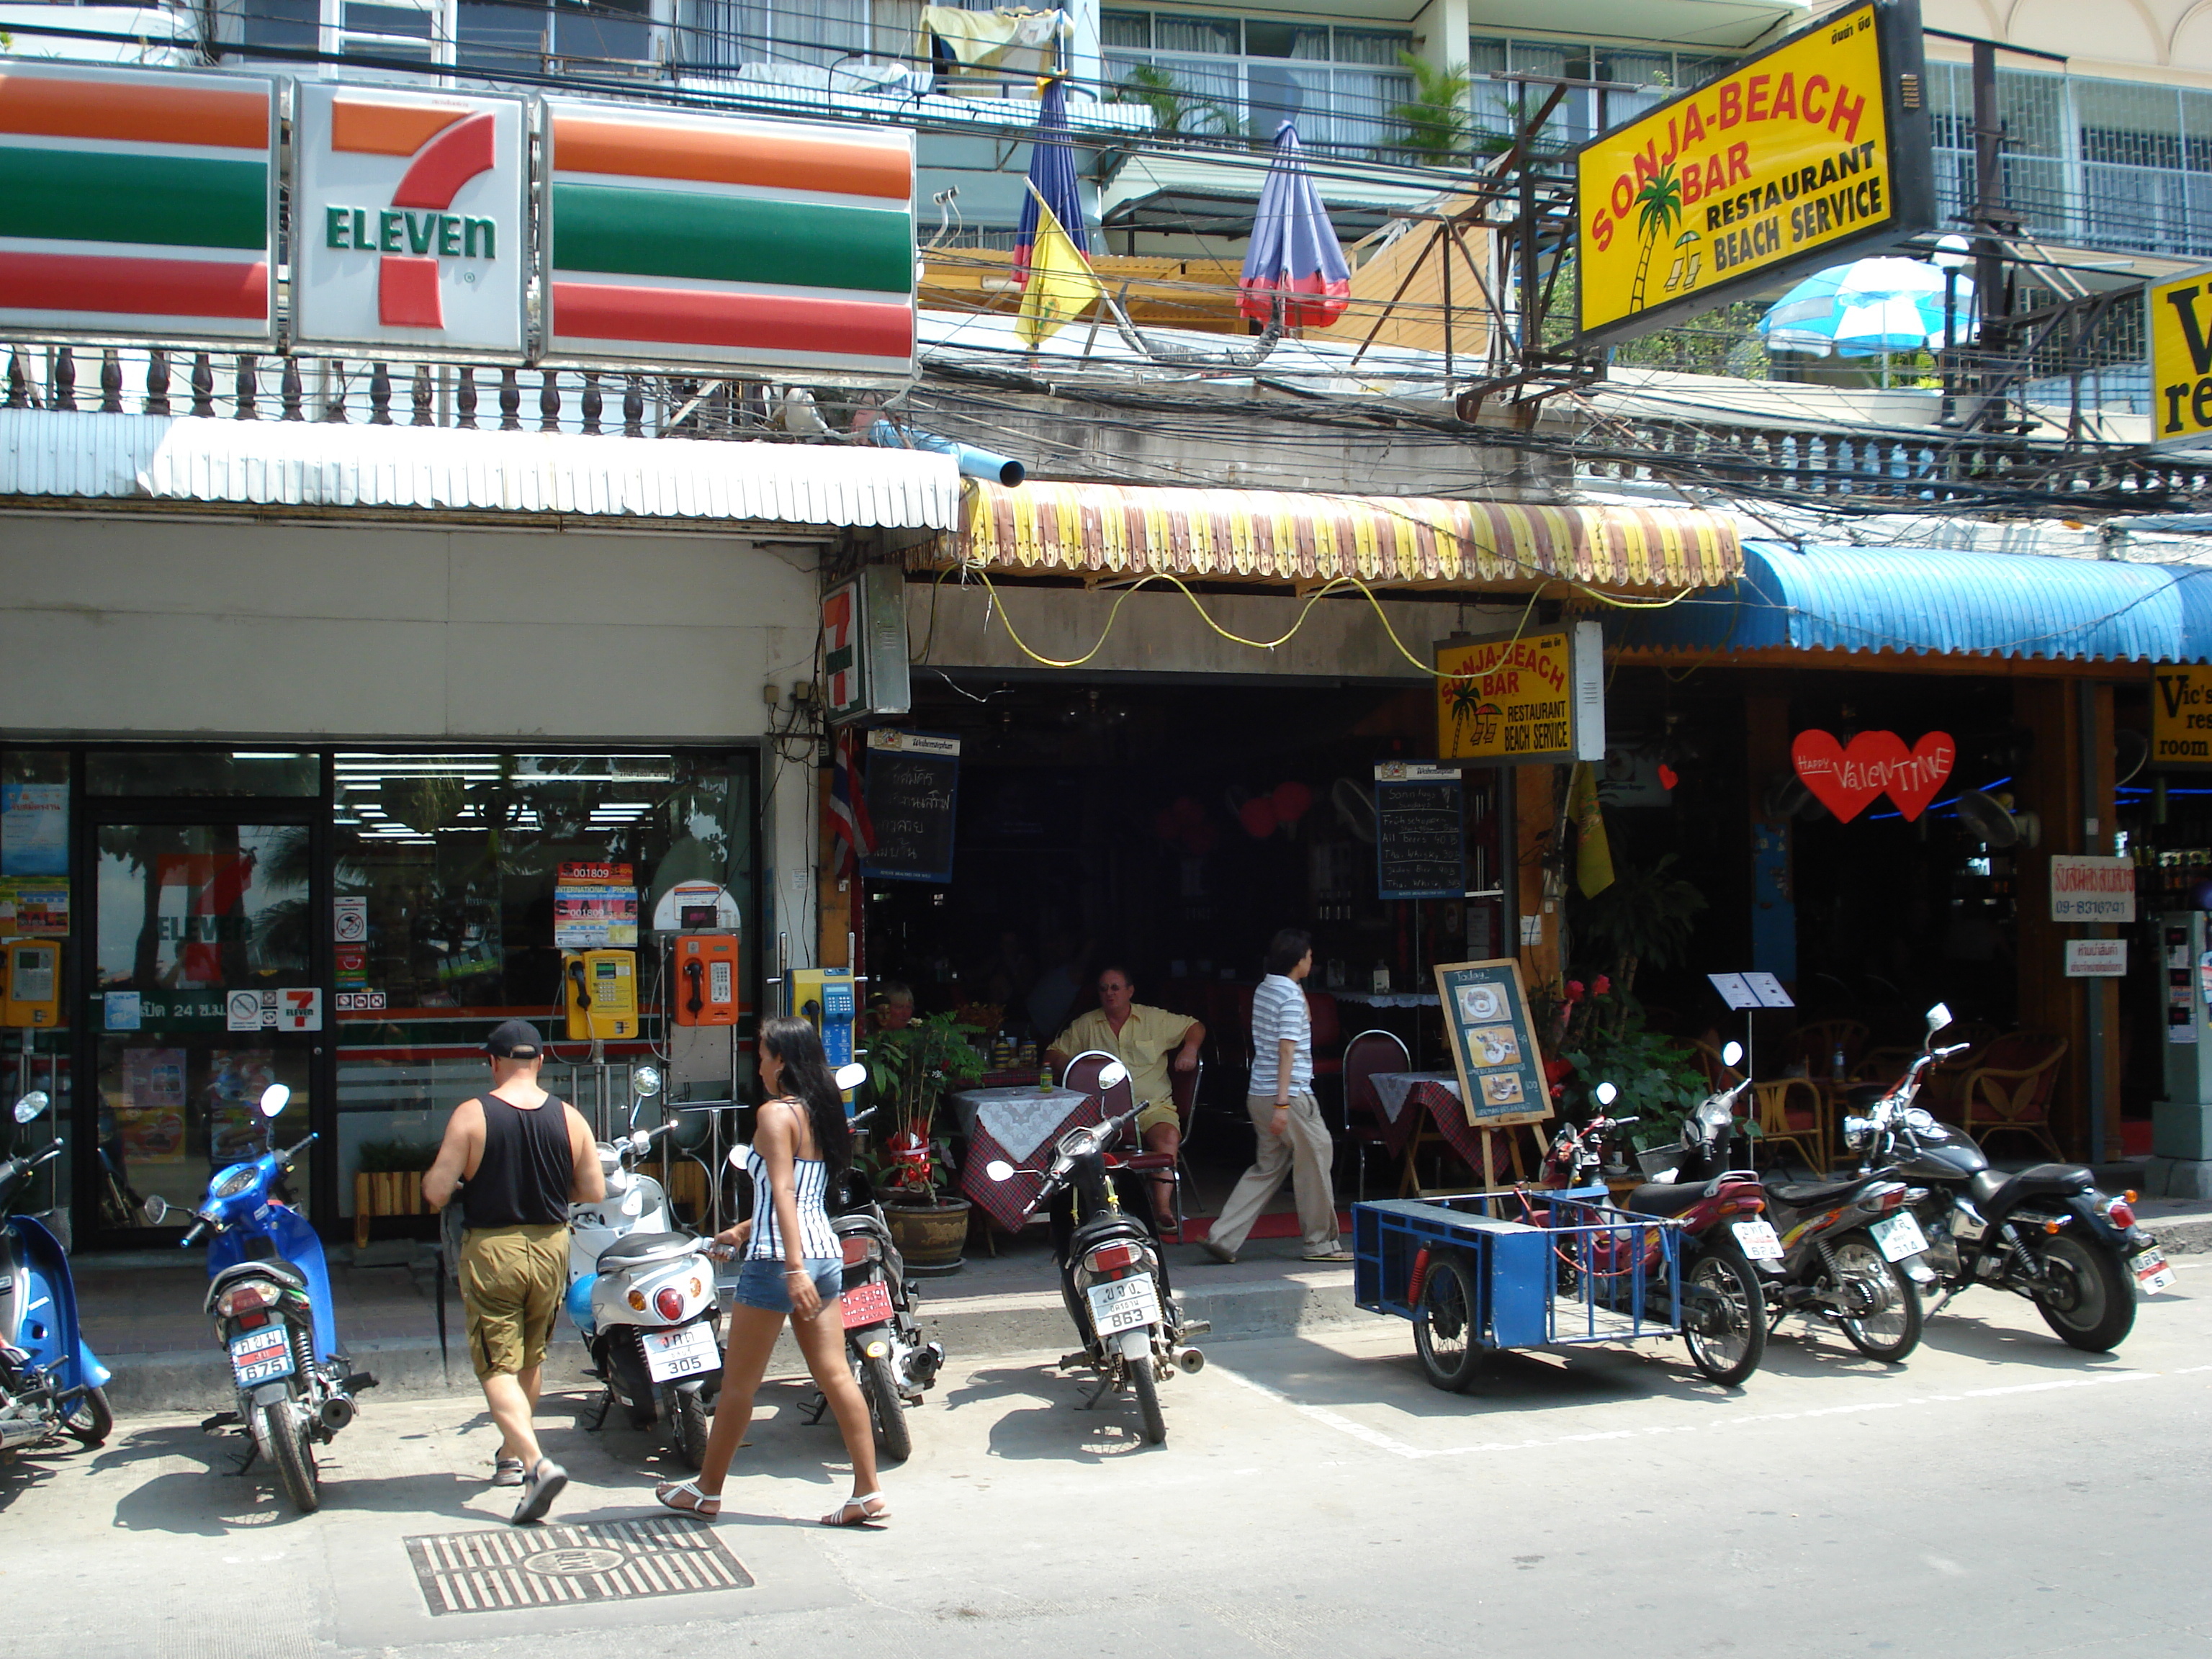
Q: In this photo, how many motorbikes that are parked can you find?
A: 8